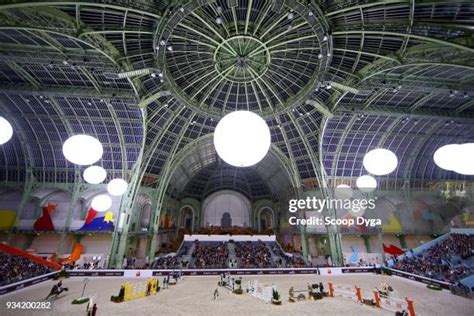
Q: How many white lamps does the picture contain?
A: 11